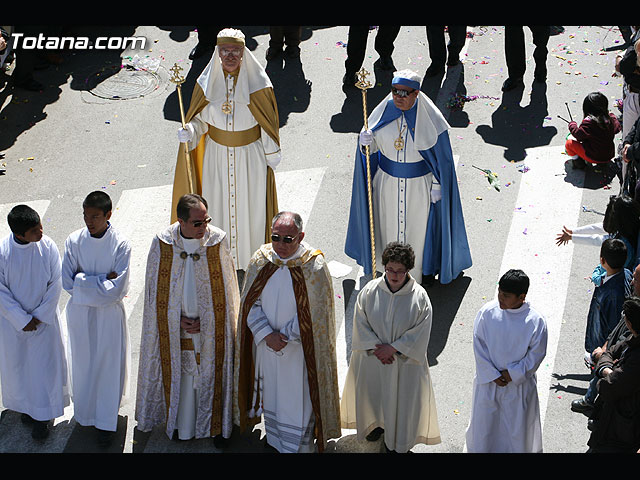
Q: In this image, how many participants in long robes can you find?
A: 8